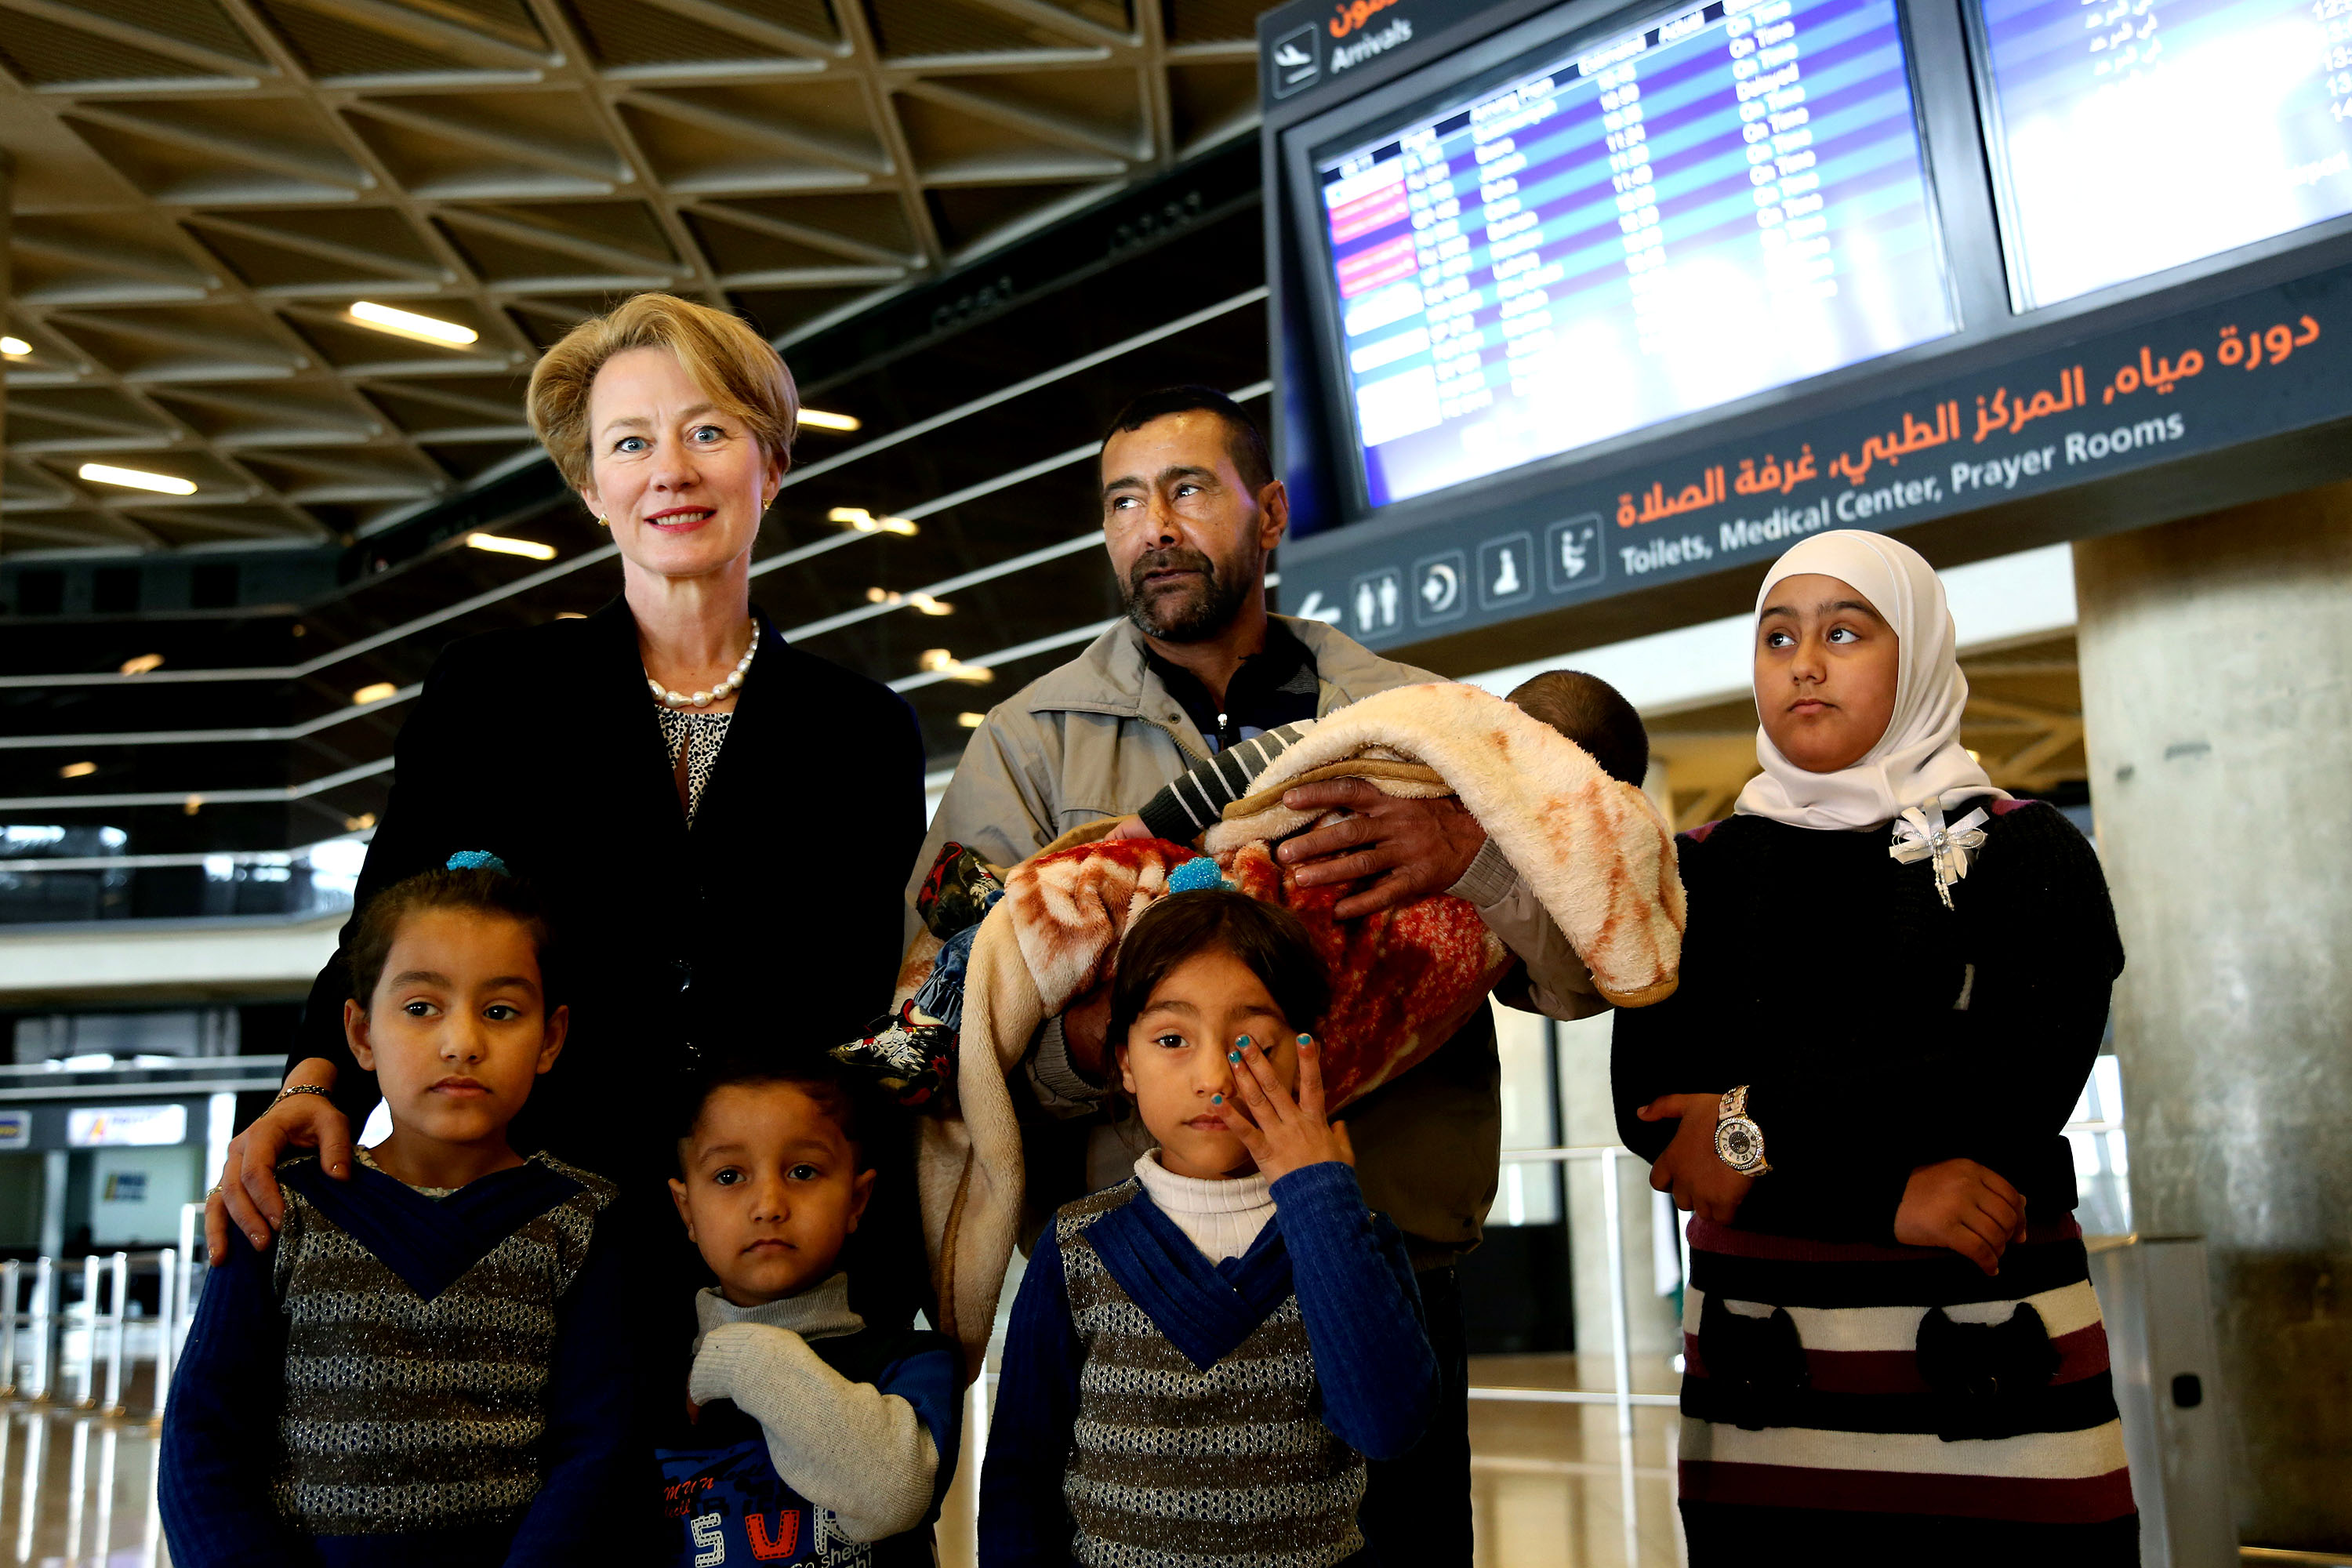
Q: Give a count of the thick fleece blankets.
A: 1